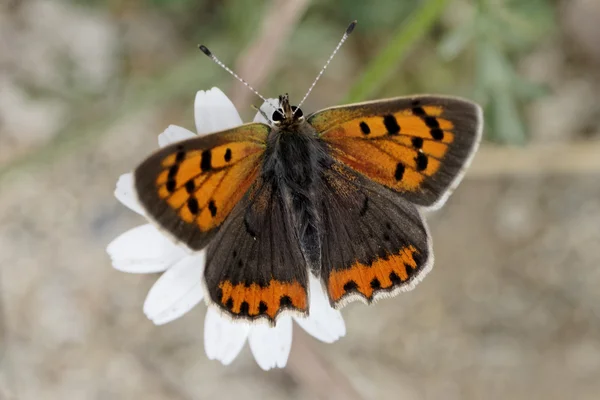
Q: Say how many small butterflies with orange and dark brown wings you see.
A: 1